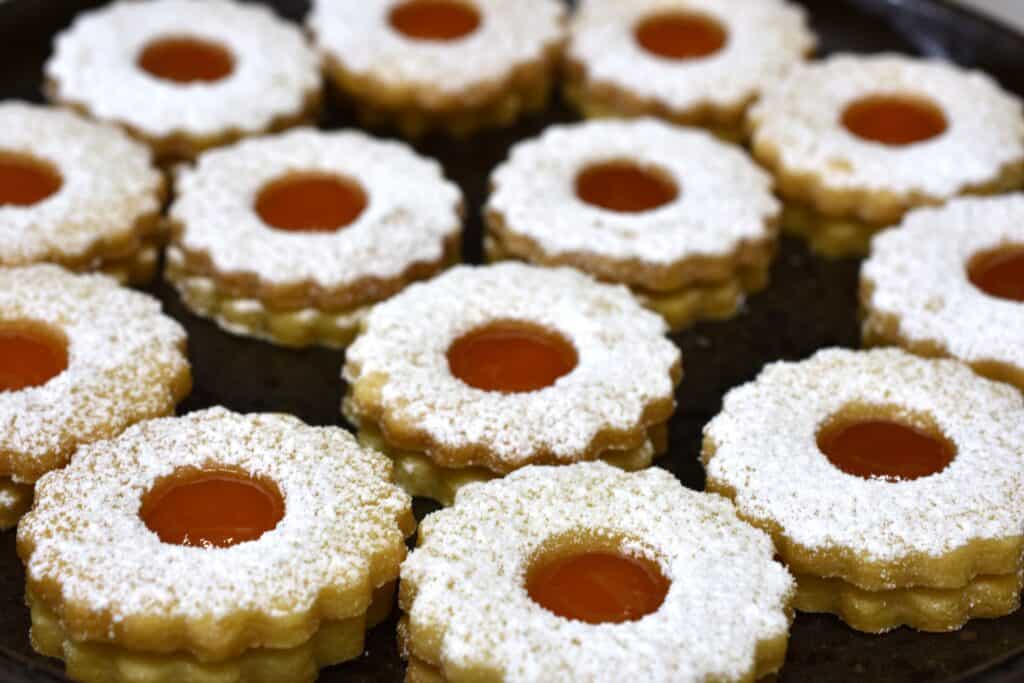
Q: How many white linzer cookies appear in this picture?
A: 13